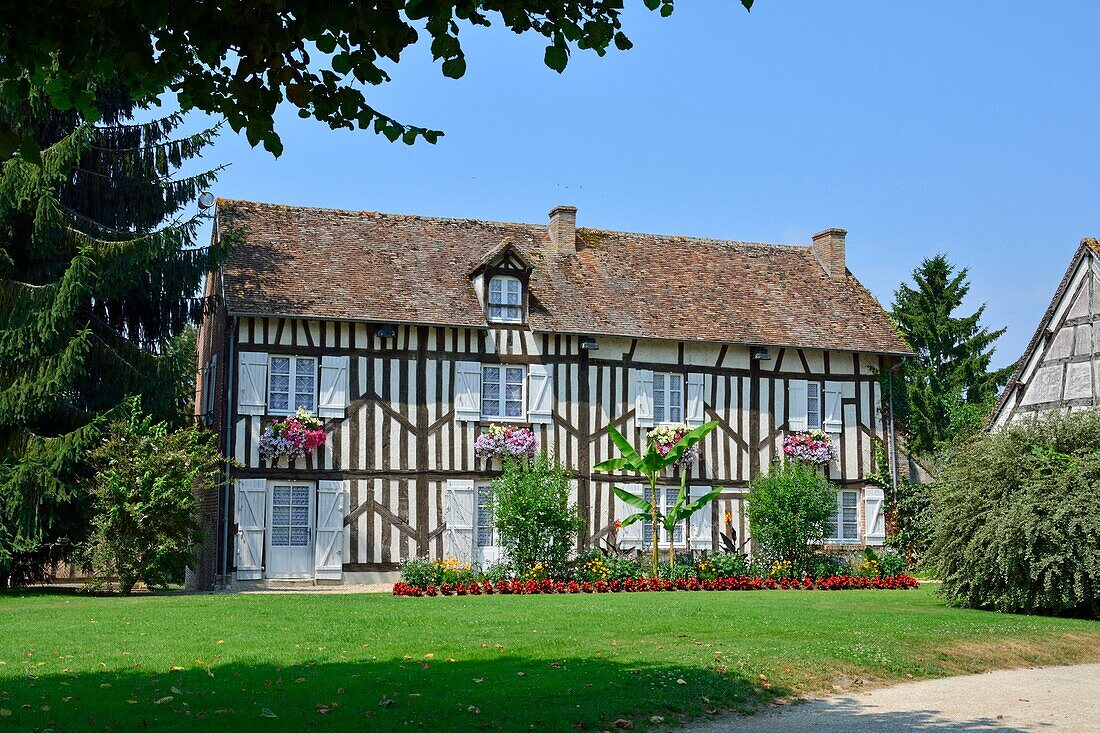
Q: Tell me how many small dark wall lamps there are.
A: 3